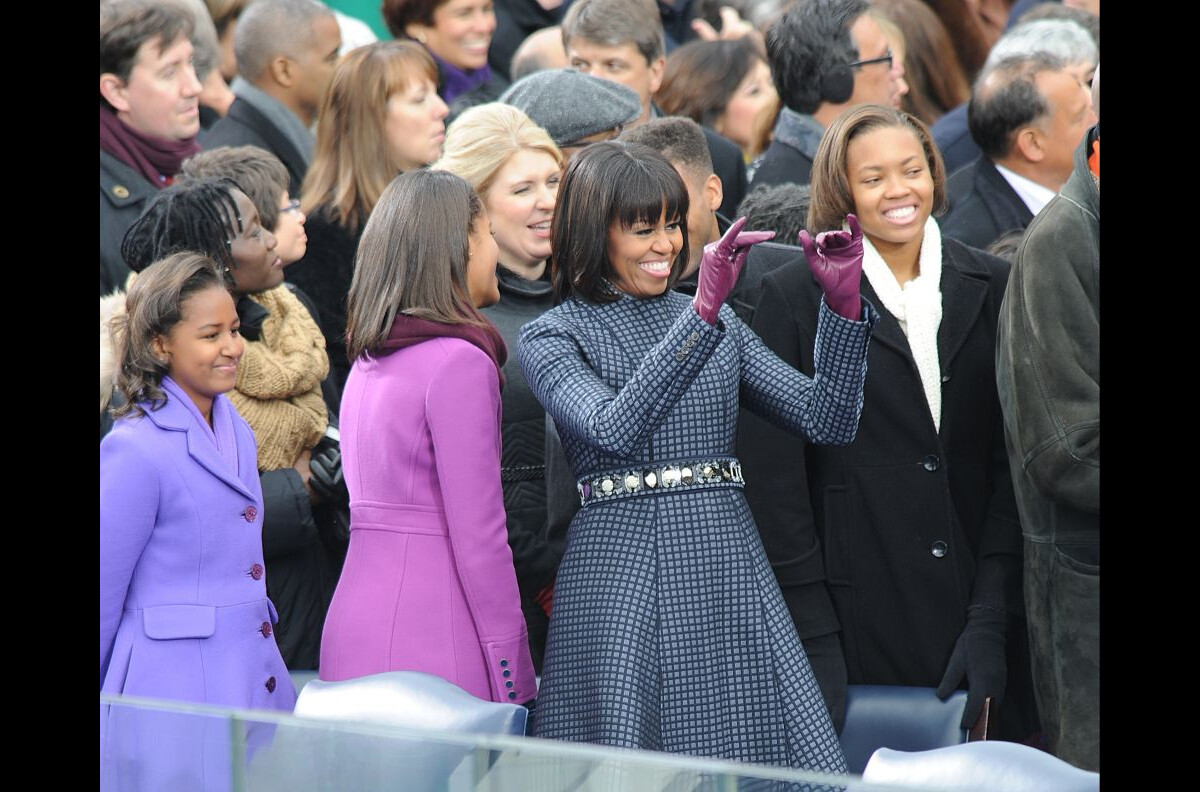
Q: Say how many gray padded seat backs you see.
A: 3